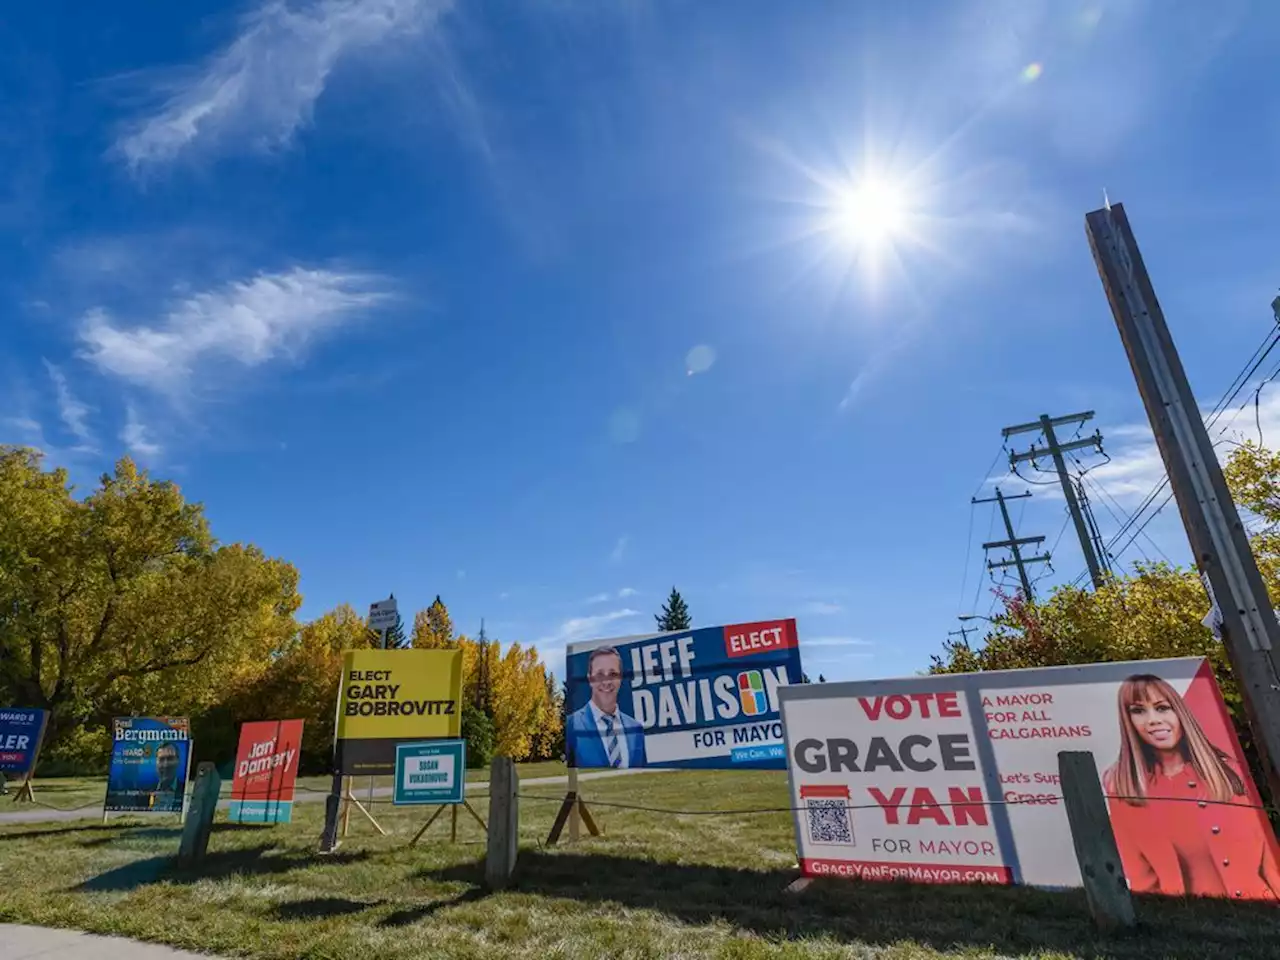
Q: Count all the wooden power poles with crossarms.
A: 3